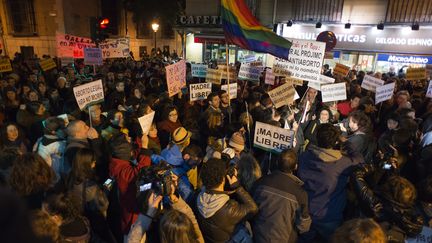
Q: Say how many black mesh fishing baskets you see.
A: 0